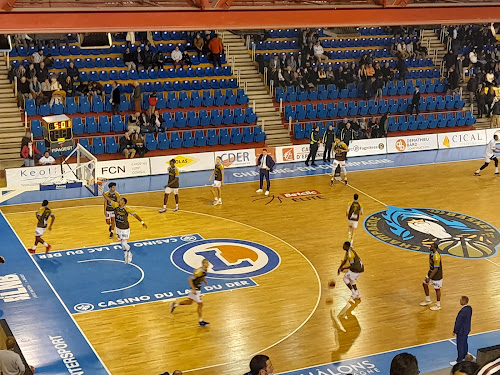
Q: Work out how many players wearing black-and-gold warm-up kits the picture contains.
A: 10